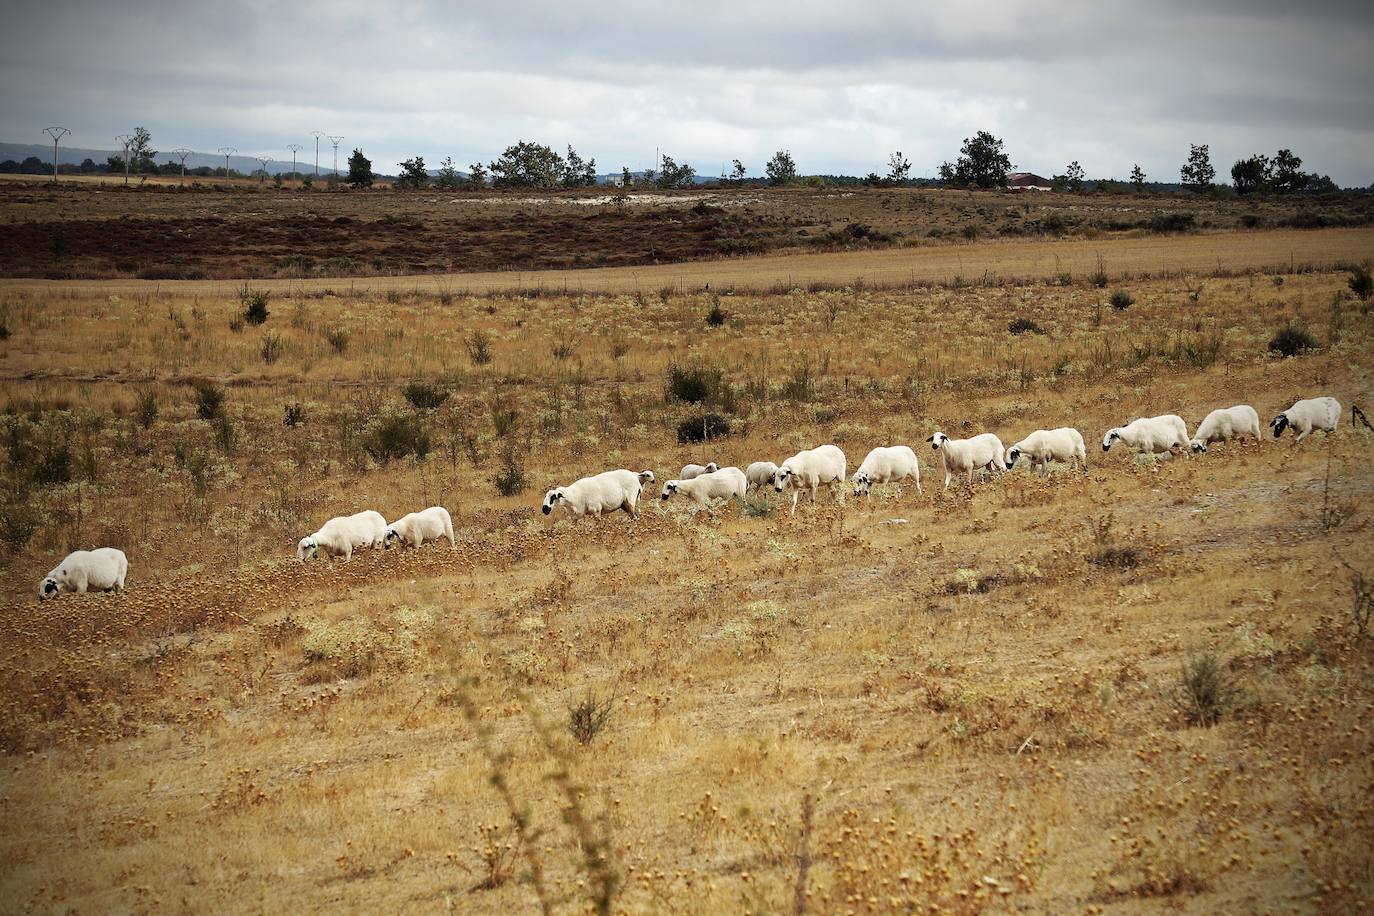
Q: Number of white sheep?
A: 15